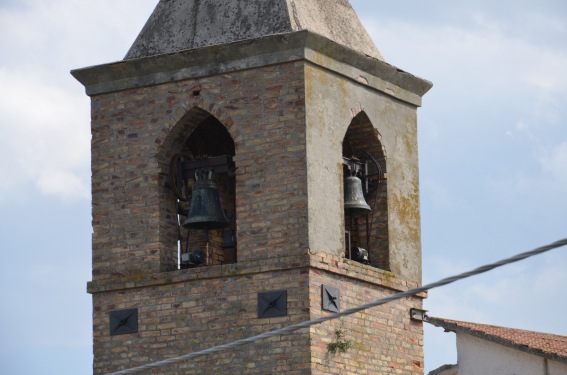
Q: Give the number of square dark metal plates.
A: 3